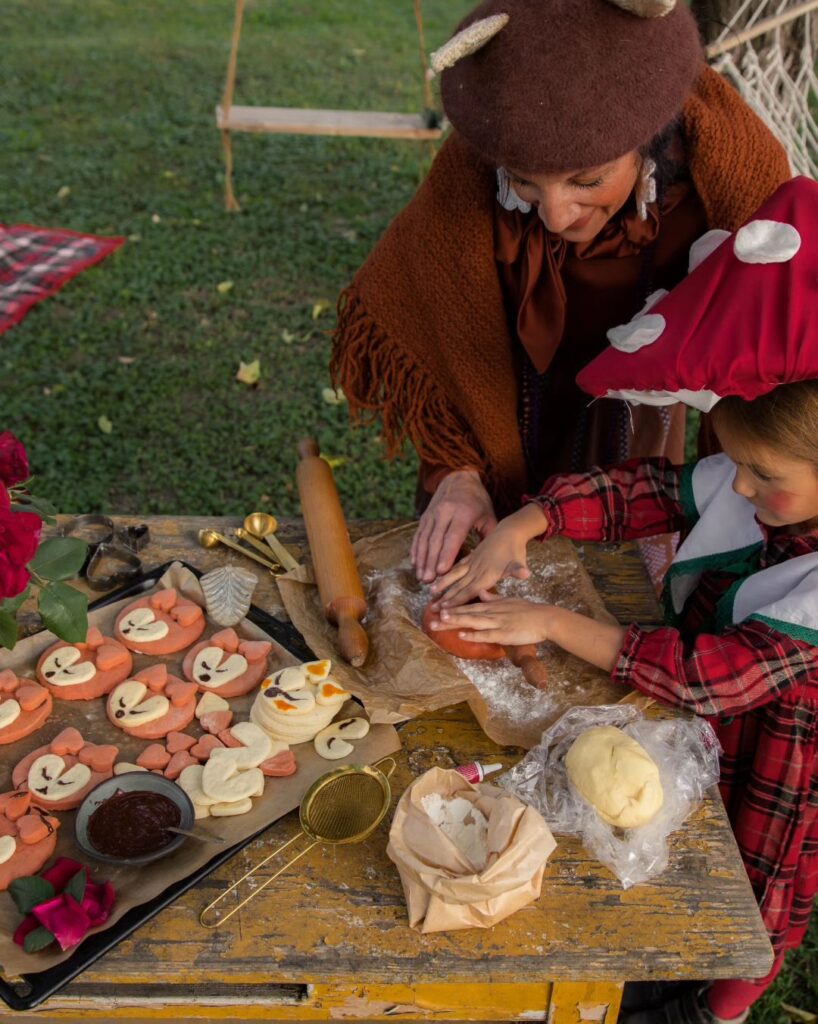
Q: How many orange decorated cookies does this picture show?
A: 7